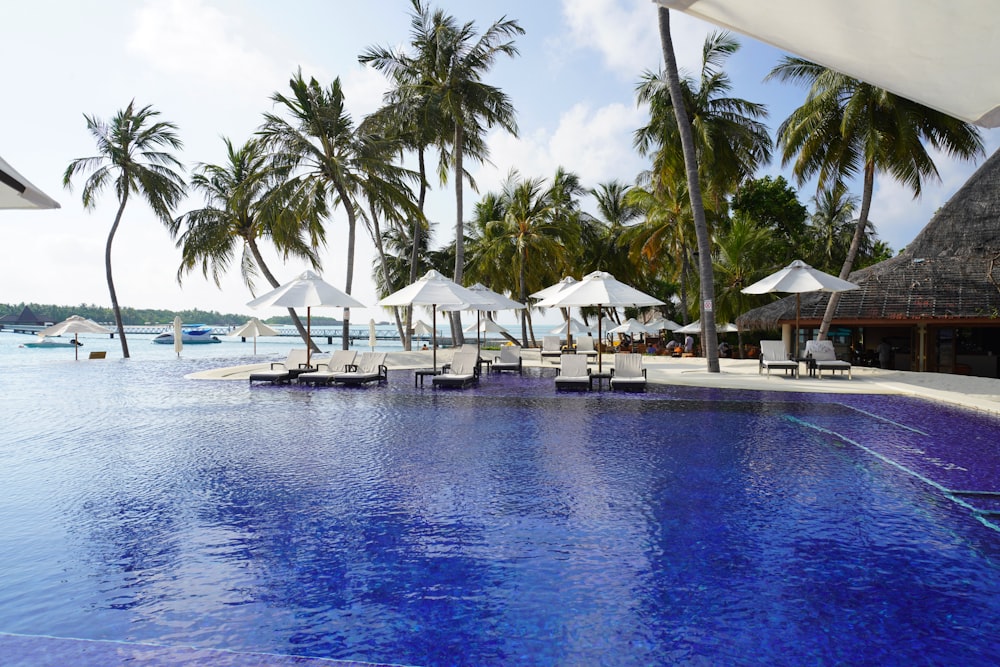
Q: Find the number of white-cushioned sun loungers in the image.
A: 12